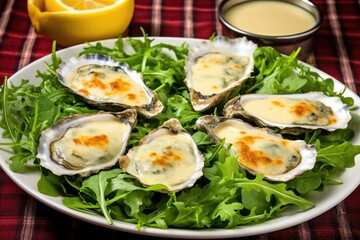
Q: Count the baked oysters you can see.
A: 6